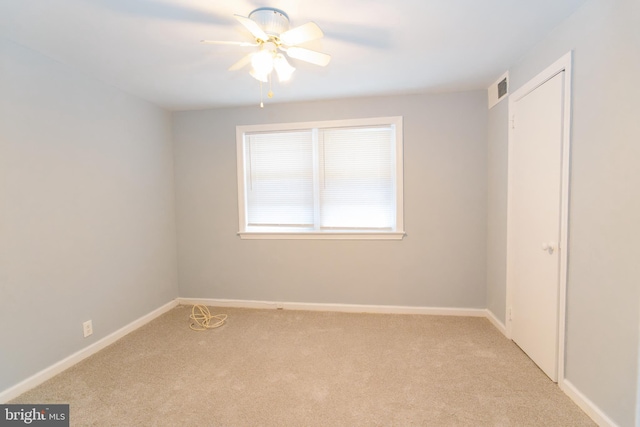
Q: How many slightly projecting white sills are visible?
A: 1